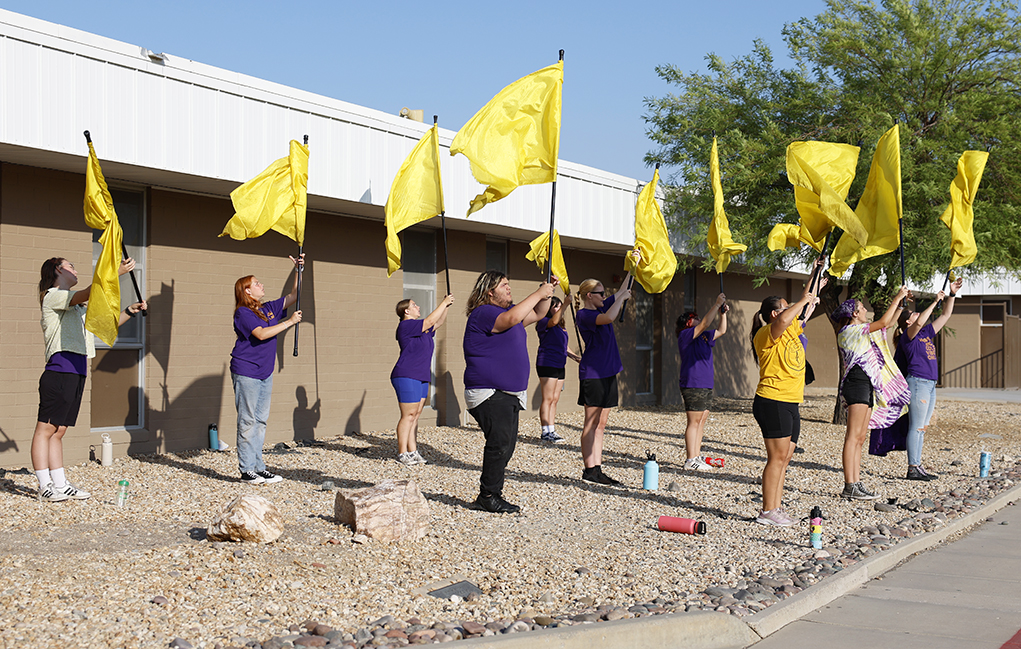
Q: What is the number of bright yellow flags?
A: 11